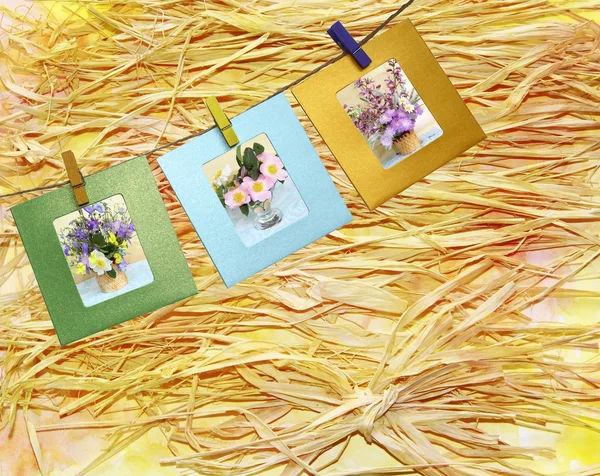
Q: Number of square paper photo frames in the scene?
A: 3